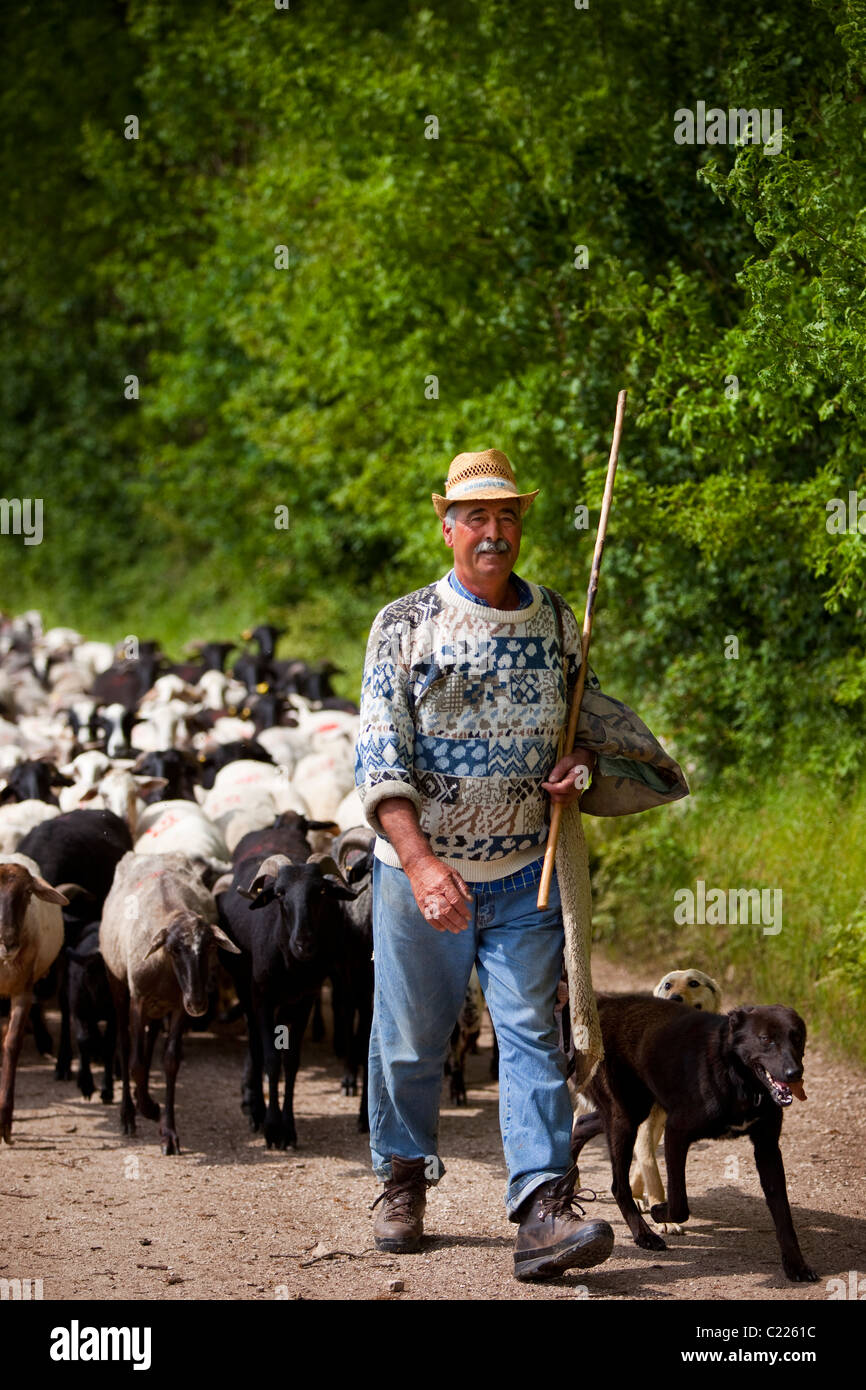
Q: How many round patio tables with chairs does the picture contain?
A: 0